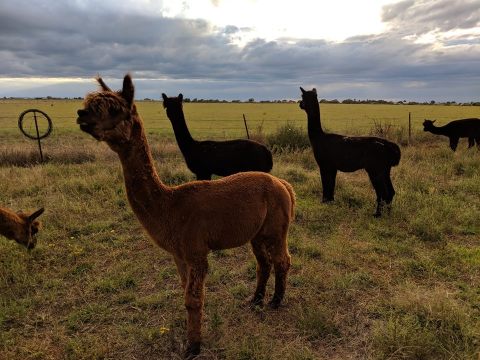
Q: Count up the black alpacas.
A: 3